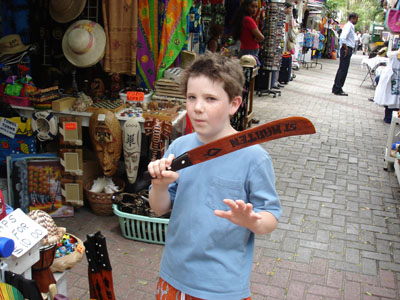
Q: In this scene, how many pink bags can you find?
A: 1